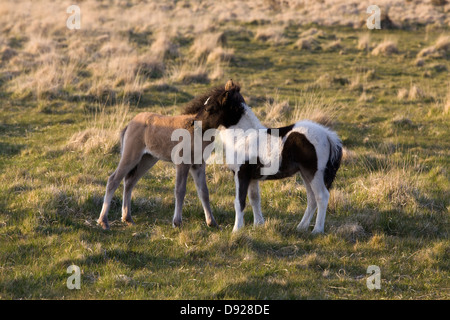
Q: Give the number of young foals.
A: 2